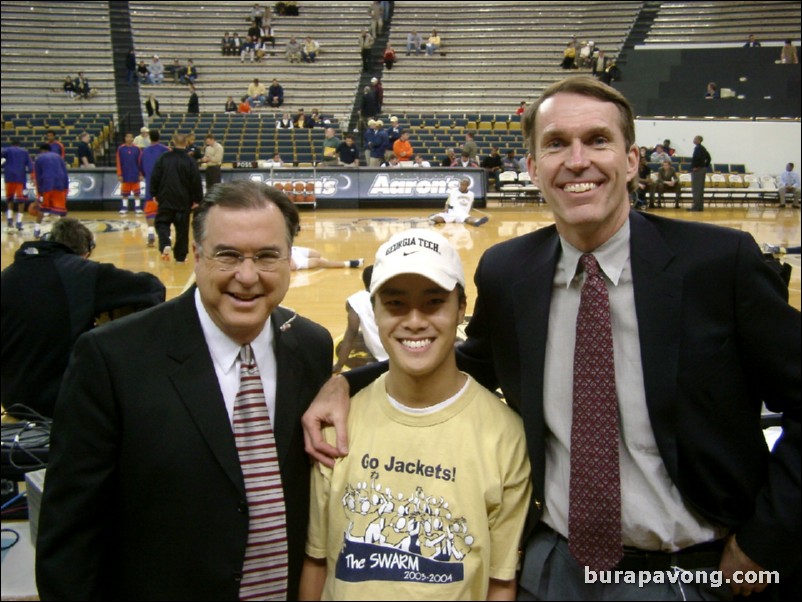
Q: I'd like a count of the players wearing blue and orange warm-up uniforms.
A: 5